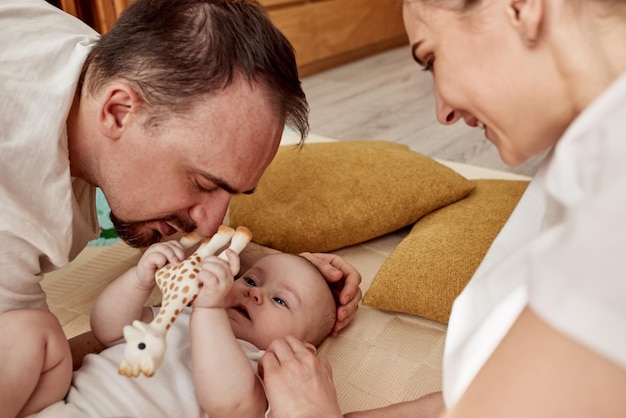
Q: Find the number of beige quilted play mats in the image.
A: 1